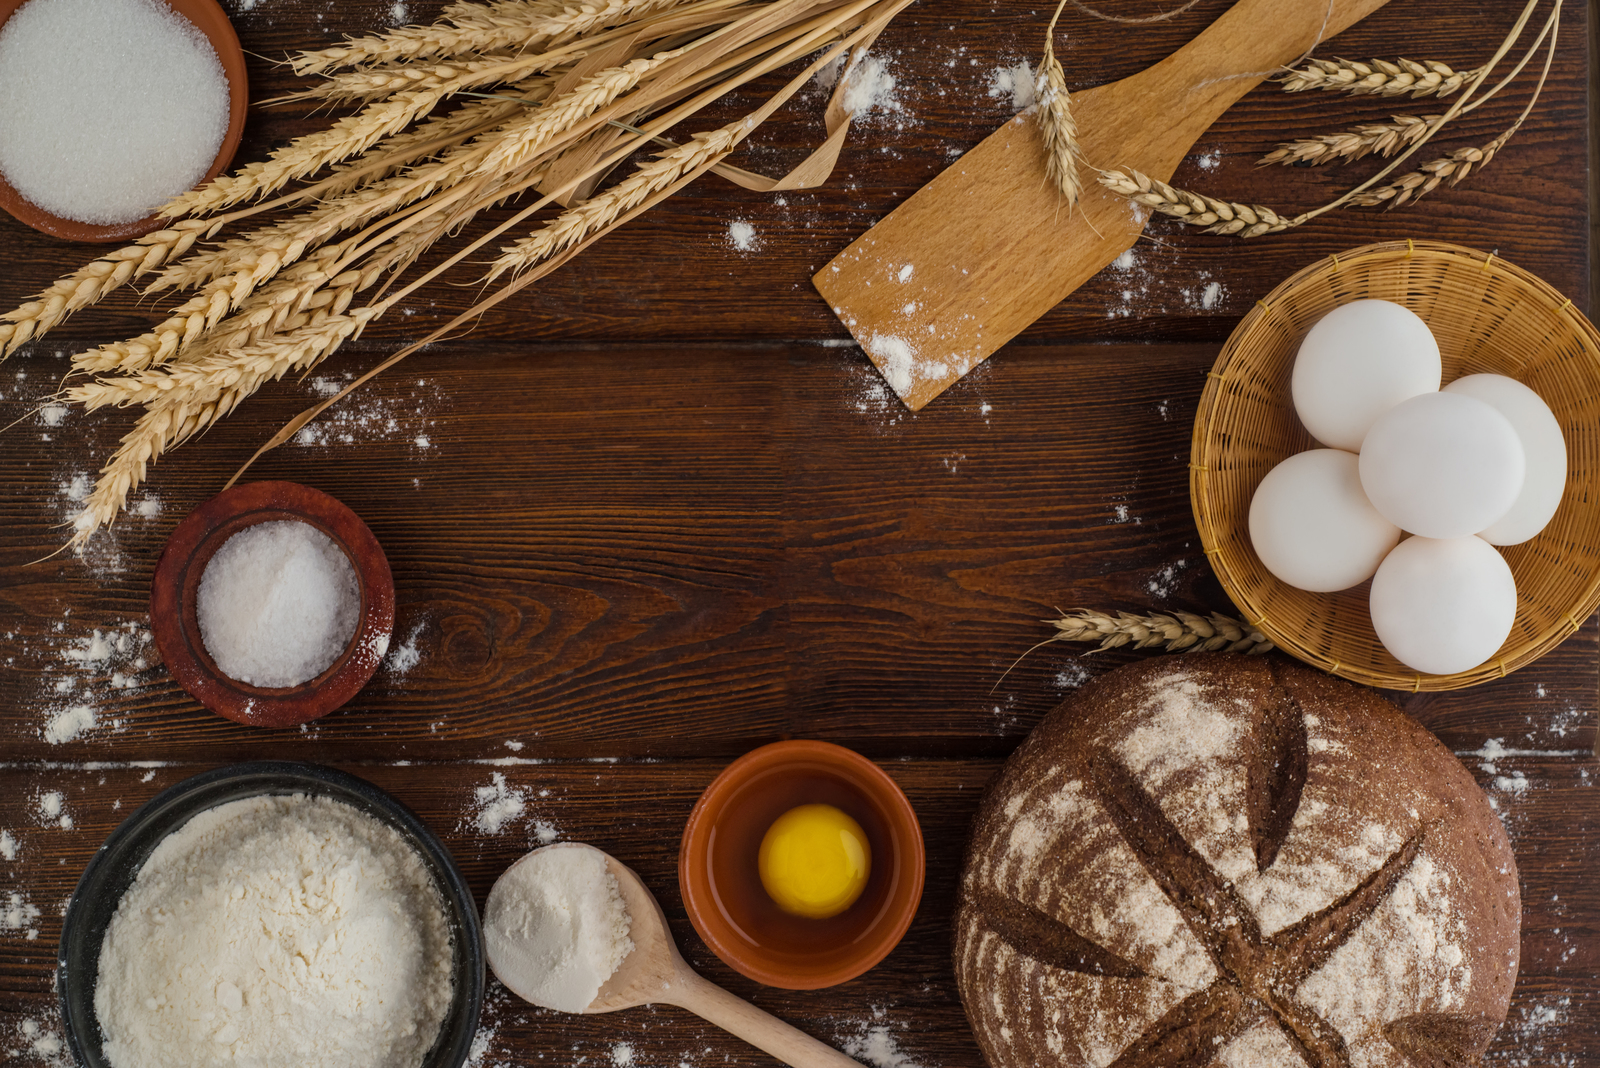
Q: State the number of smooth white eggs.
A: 5